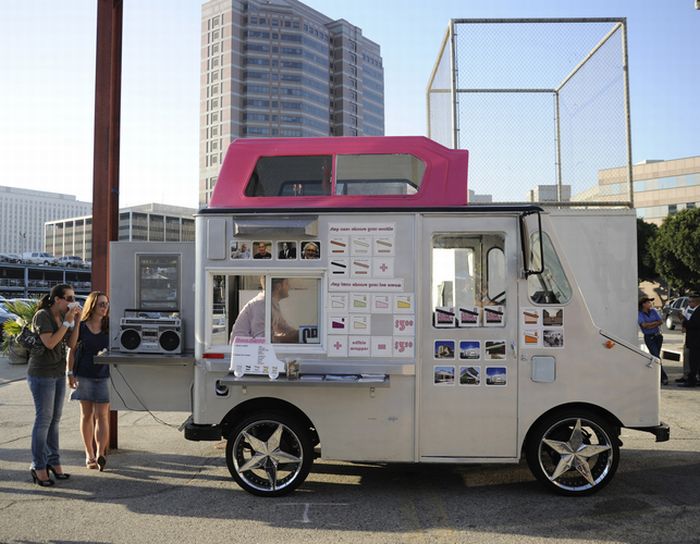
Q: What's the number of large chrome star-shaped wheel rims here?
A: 2